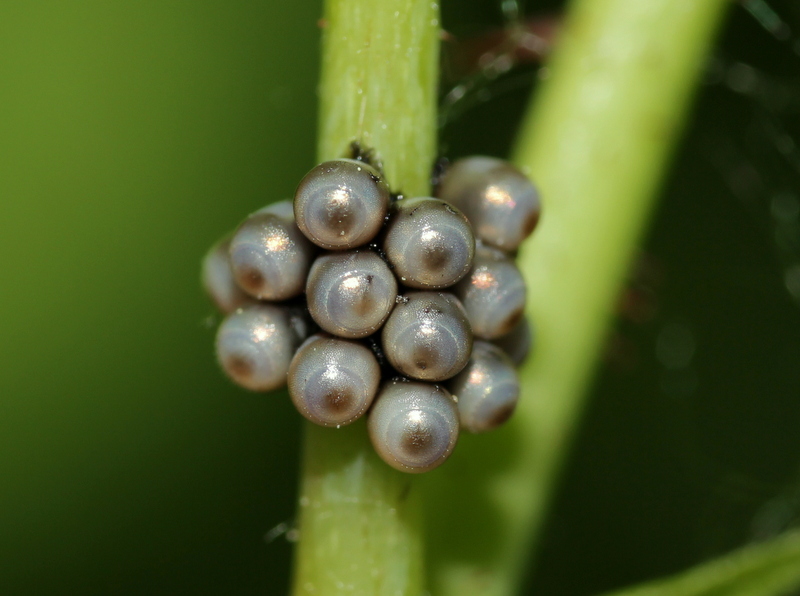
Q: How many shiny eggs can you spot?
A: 14